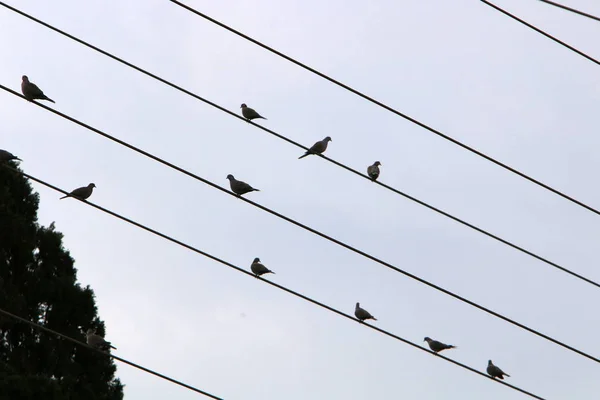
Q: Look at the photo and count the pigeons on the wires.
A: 12